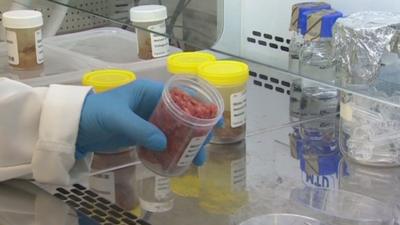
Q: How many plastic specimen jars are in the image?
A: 6